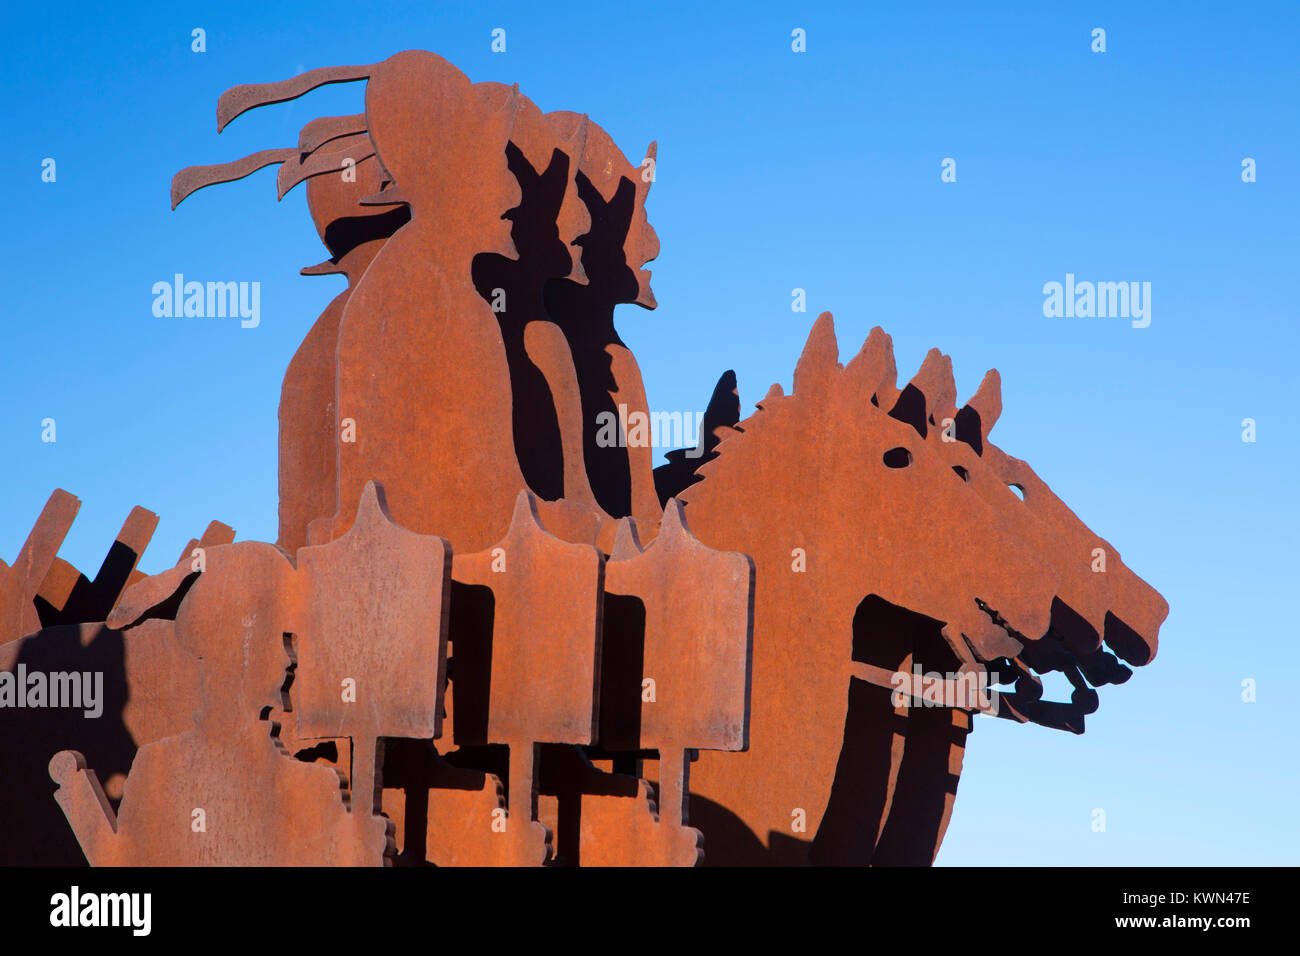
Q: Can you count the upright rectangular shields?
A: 3